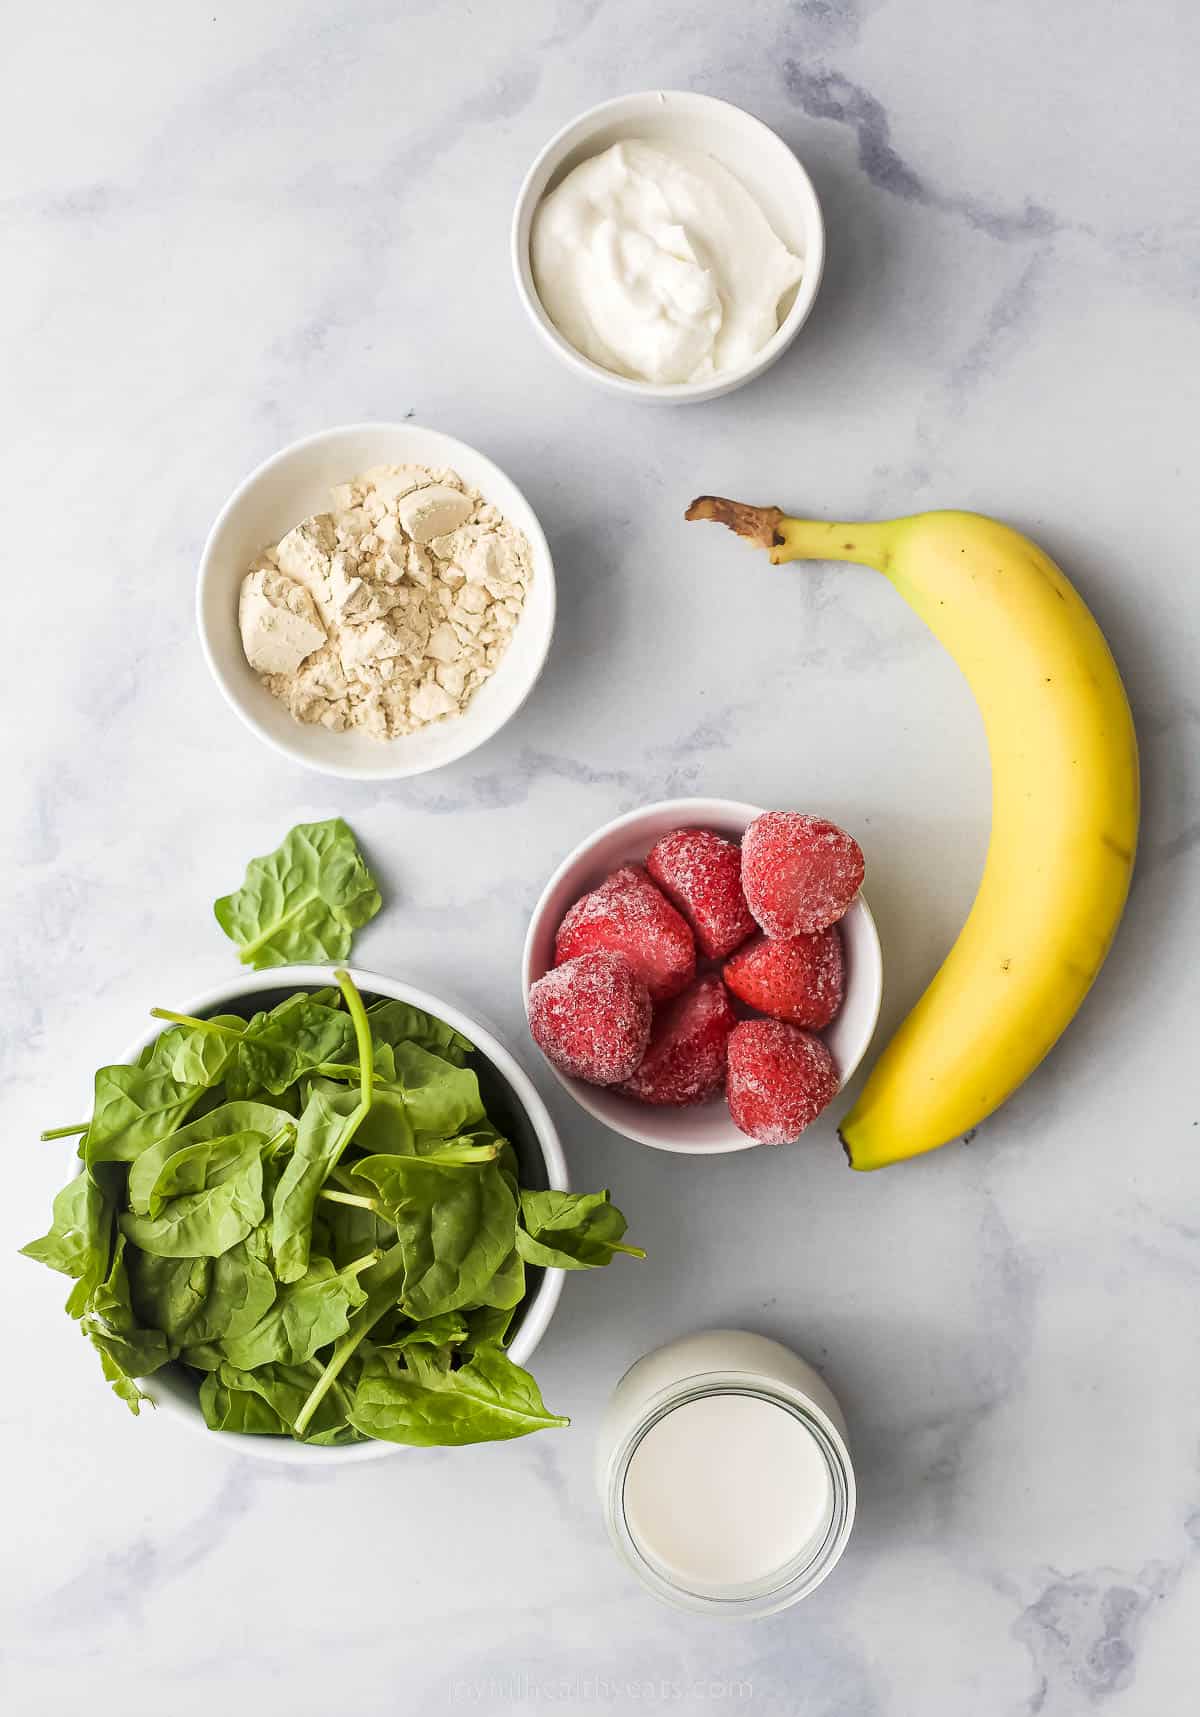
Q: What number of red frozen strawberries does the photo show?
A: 7